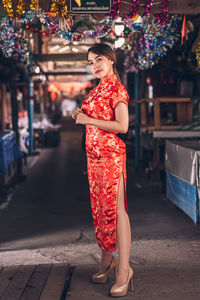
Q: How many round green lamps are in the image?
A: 0